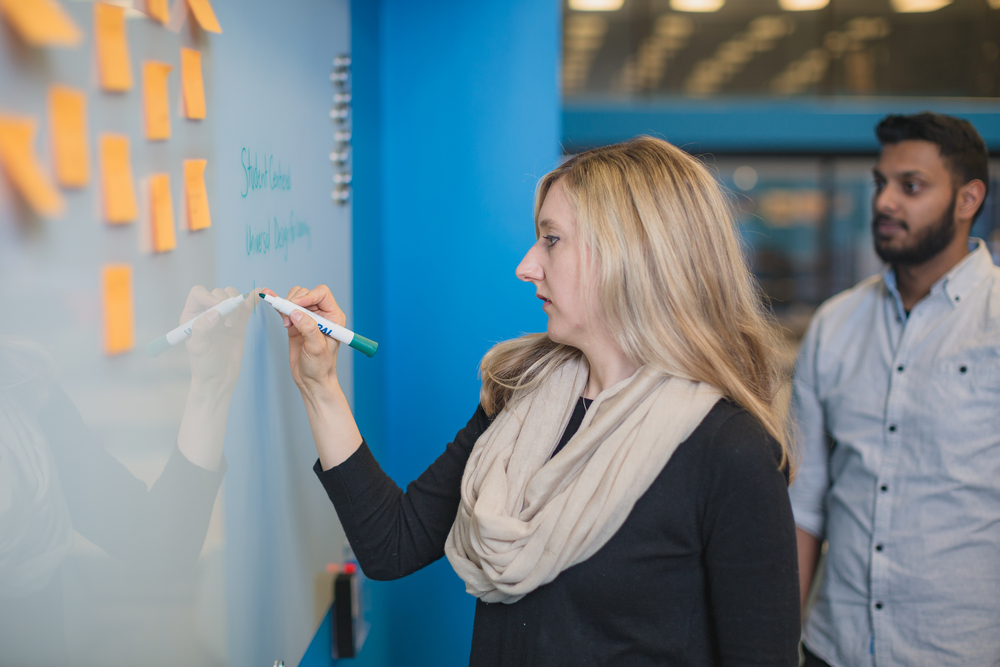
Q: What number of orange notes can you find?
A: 12